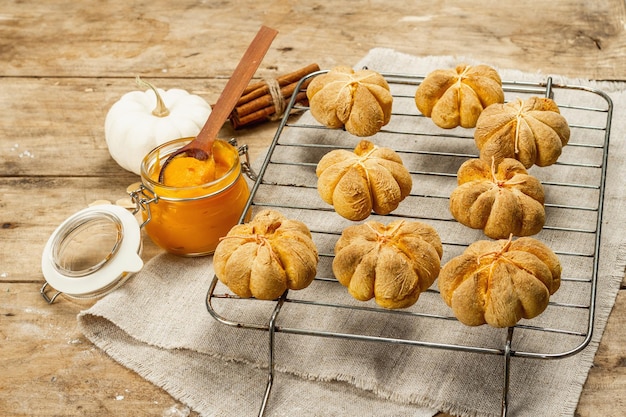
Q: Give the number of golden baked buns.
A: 8